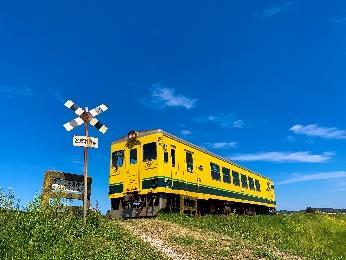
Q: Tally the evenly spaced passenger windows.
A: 6